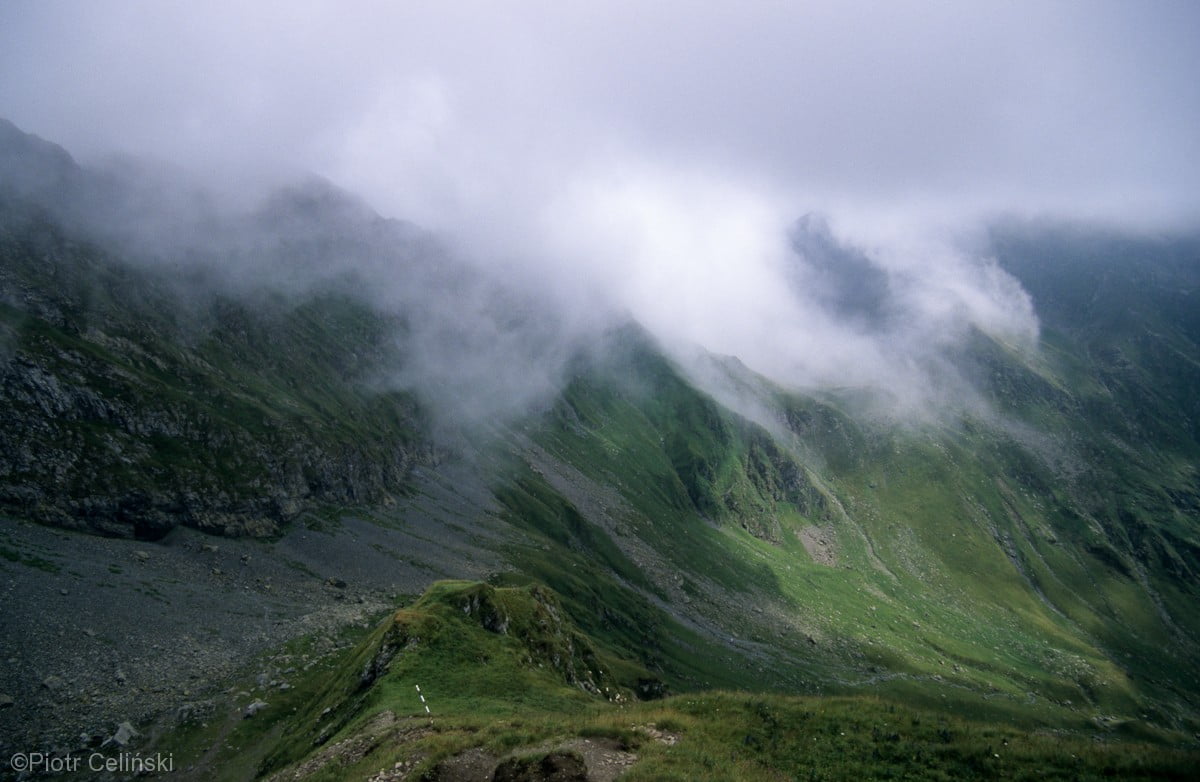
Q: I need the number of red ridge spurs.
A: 0